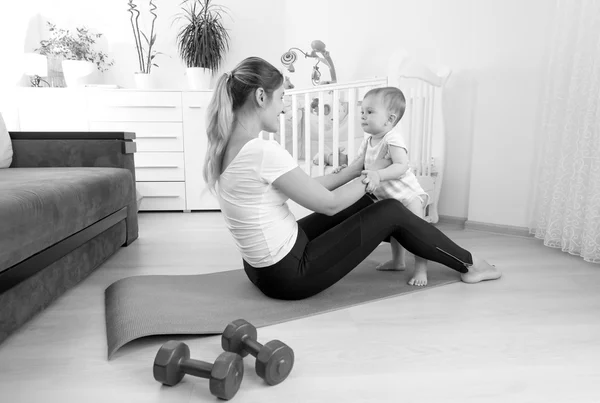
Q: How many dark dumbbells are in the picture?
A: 2